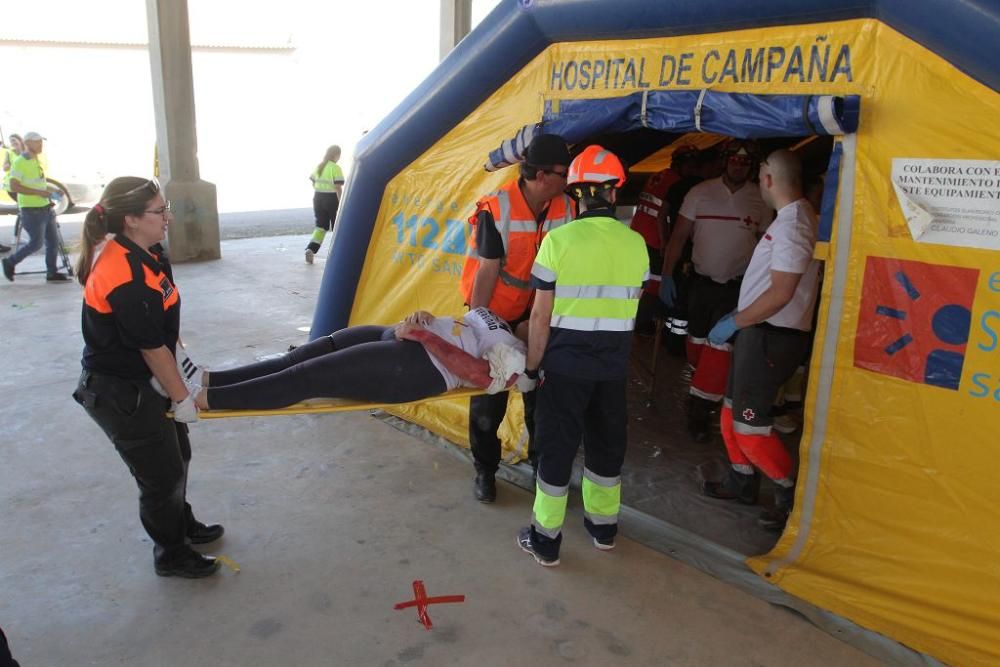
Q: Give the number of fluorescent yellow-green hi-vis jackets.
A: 4